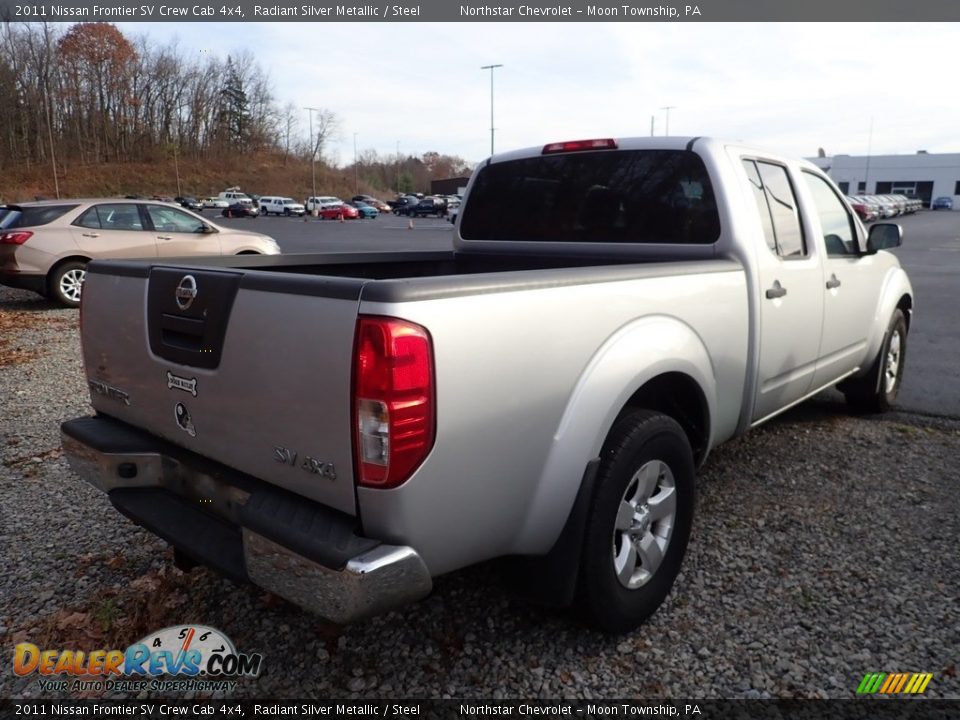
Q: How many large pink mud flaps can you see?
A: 0